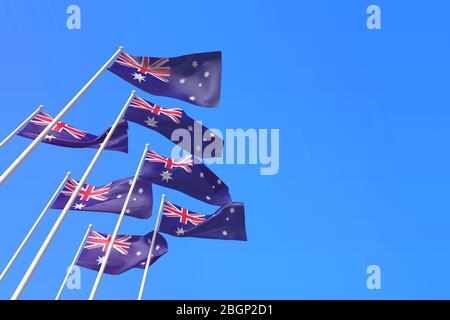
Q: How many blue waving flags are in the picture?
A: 7